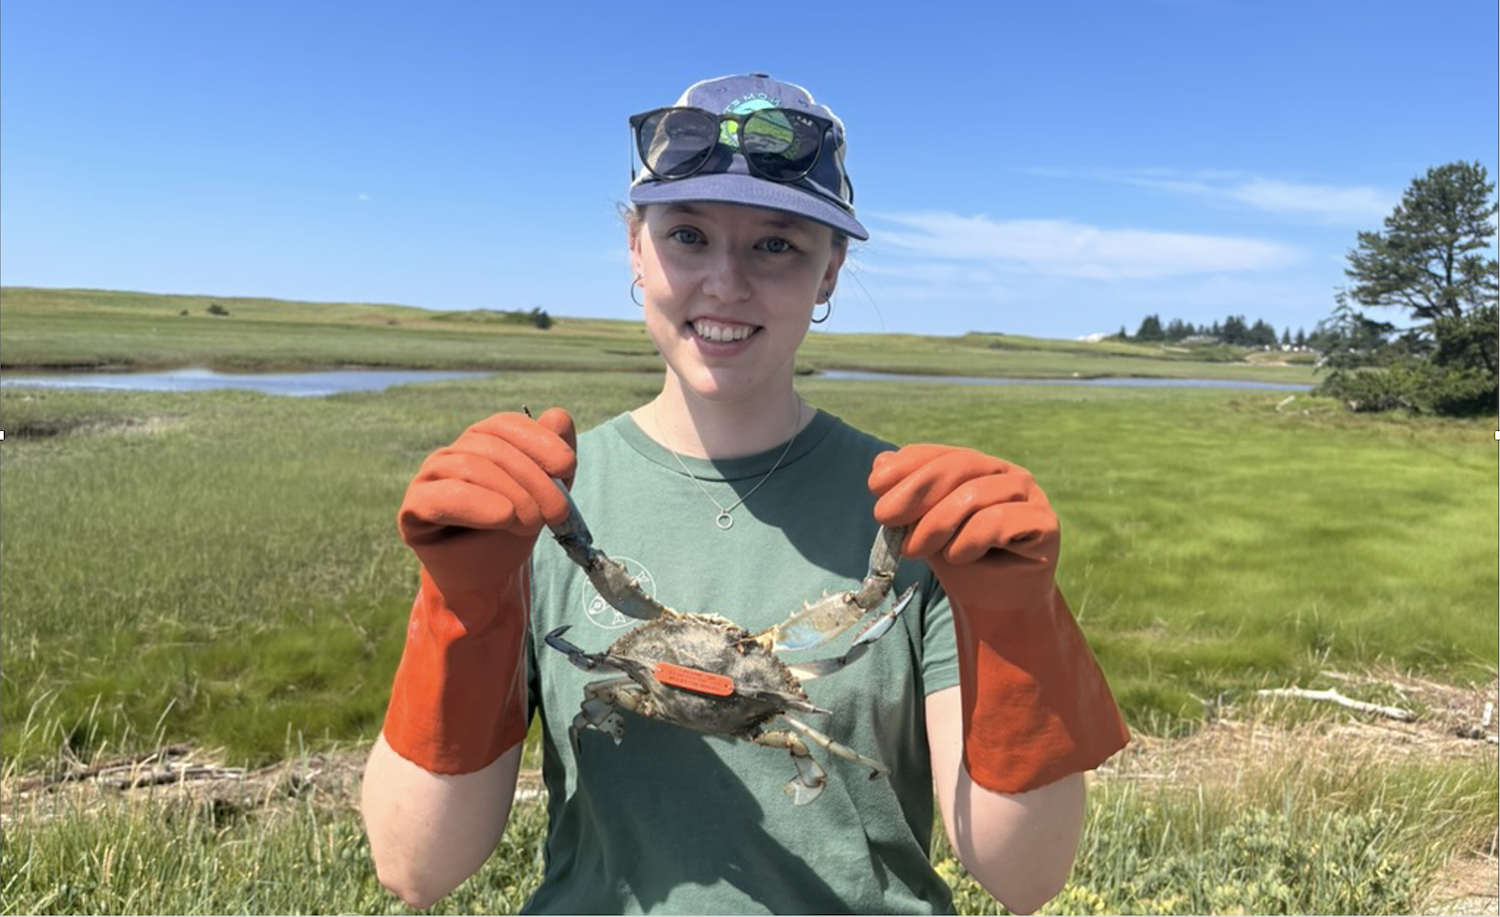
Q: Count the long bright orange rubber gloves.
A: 2